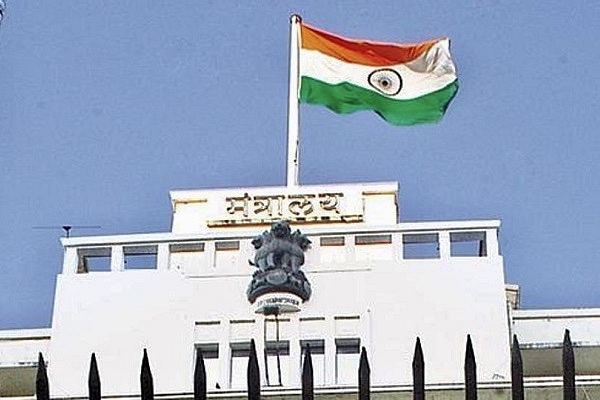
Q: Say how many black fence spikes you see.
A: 11